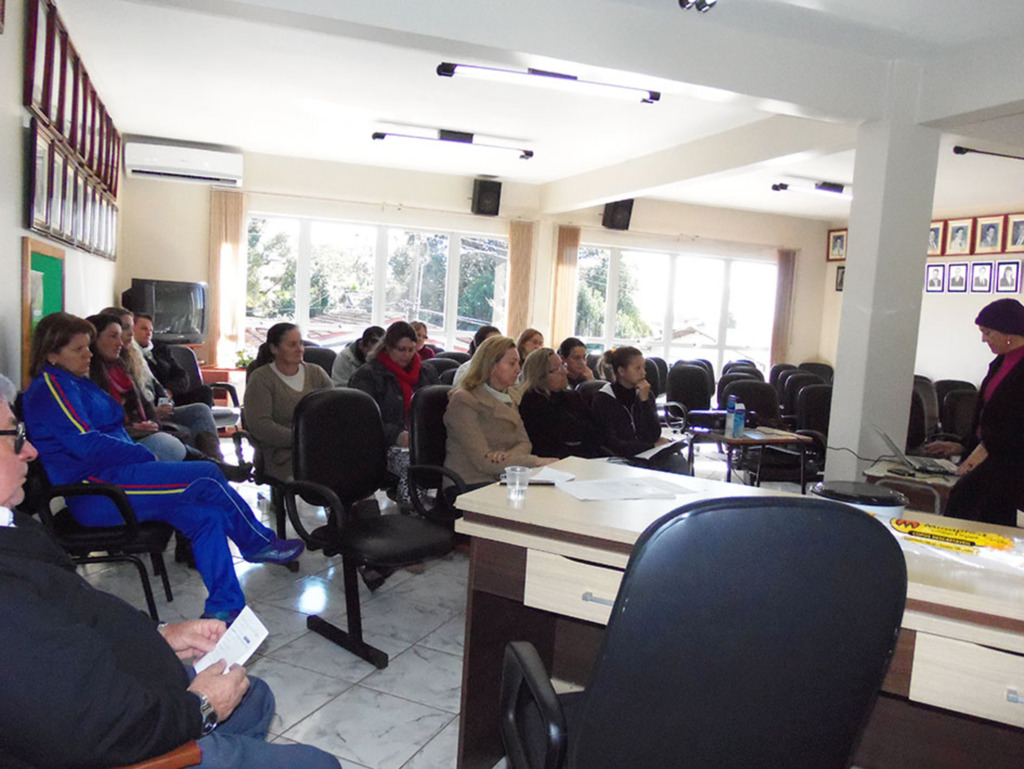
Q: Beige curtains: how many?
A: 4